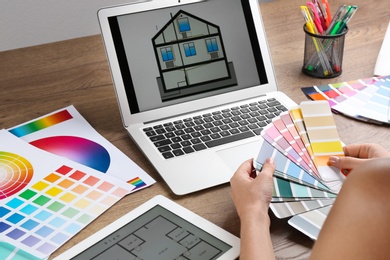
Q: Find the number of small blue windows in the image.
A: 4